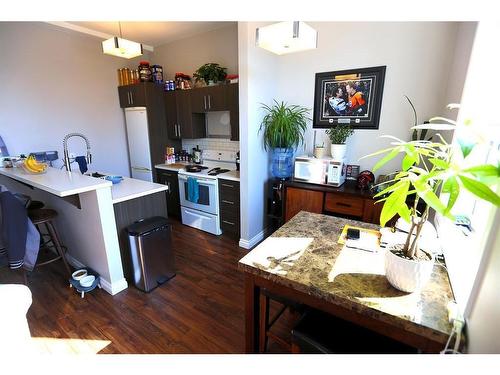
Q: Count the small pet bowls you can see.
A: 2